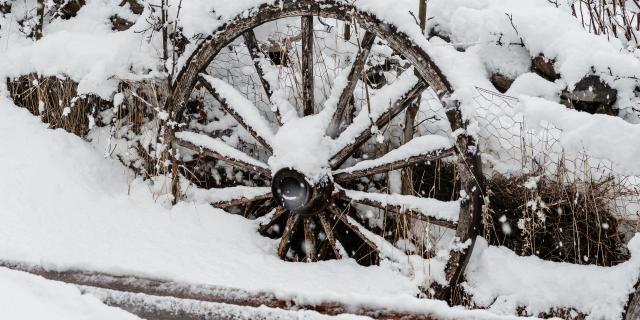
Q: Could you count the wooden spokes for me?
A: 14